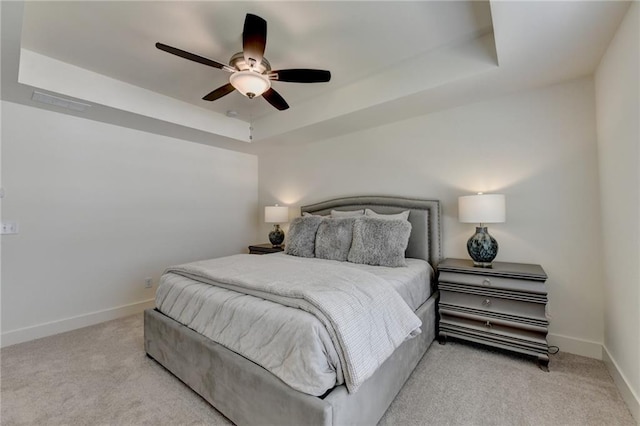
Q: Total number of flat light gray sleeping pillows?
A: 3